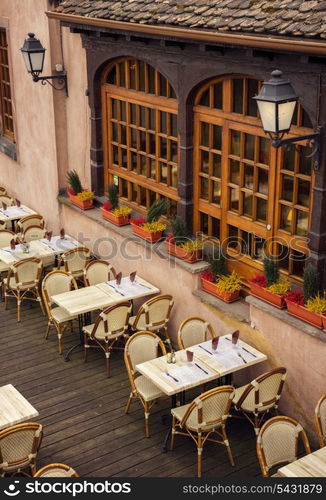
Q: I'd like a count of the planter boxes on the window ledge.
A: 7